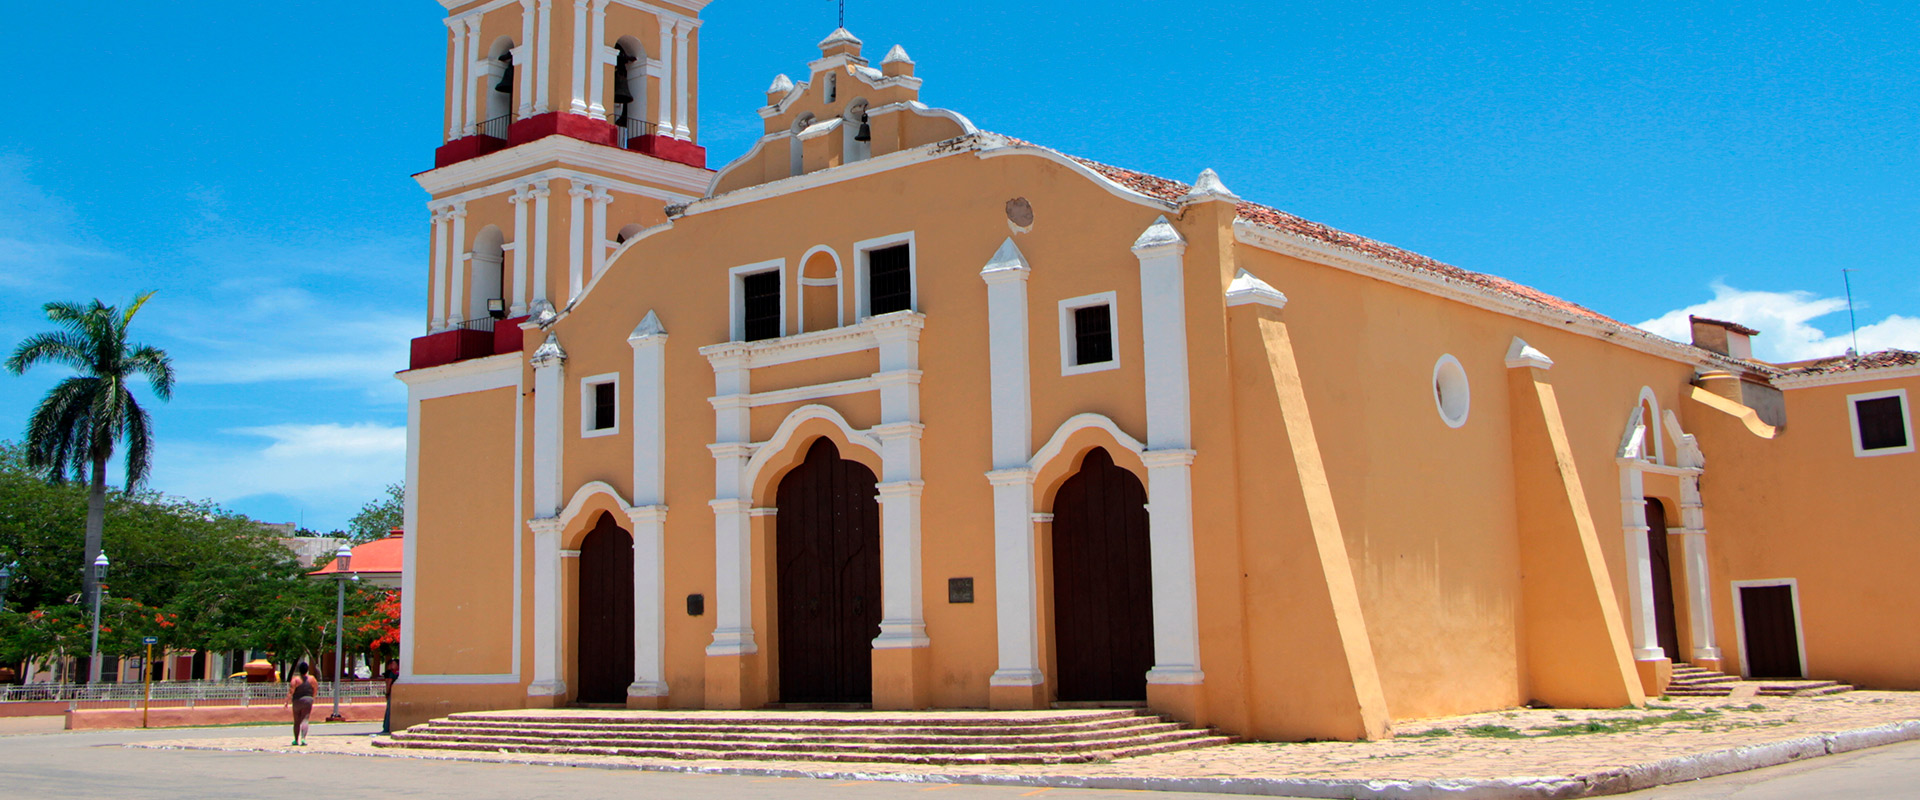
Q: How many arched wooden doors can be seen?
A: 4